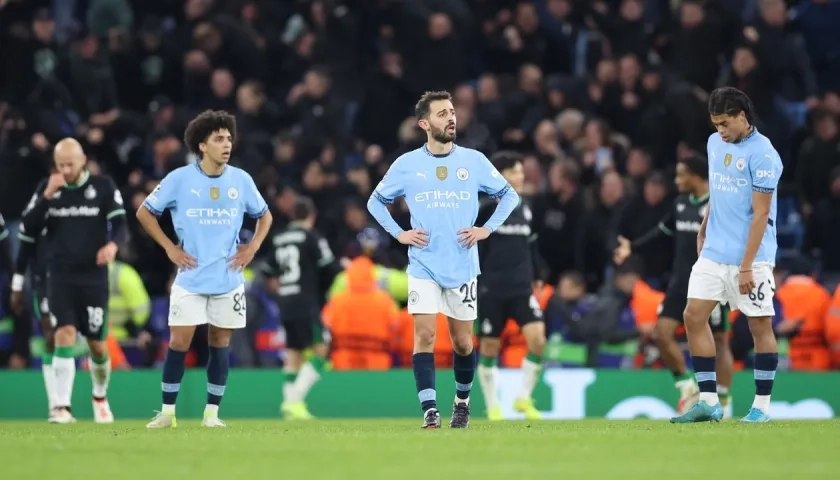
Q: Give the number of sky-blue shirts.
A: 3